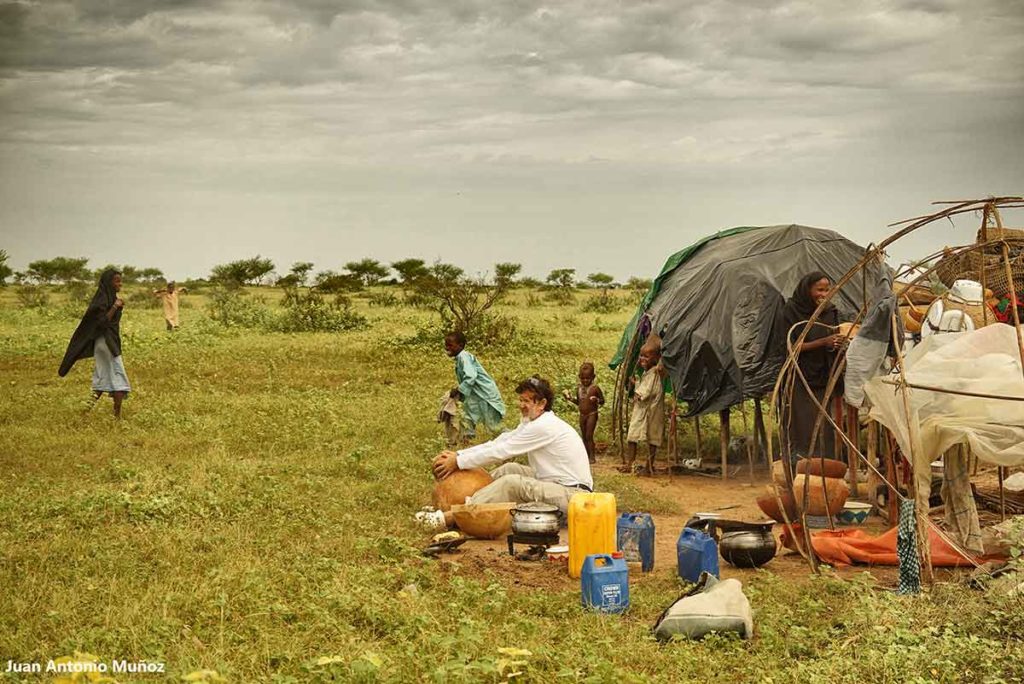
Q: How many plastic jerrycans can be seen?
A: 4